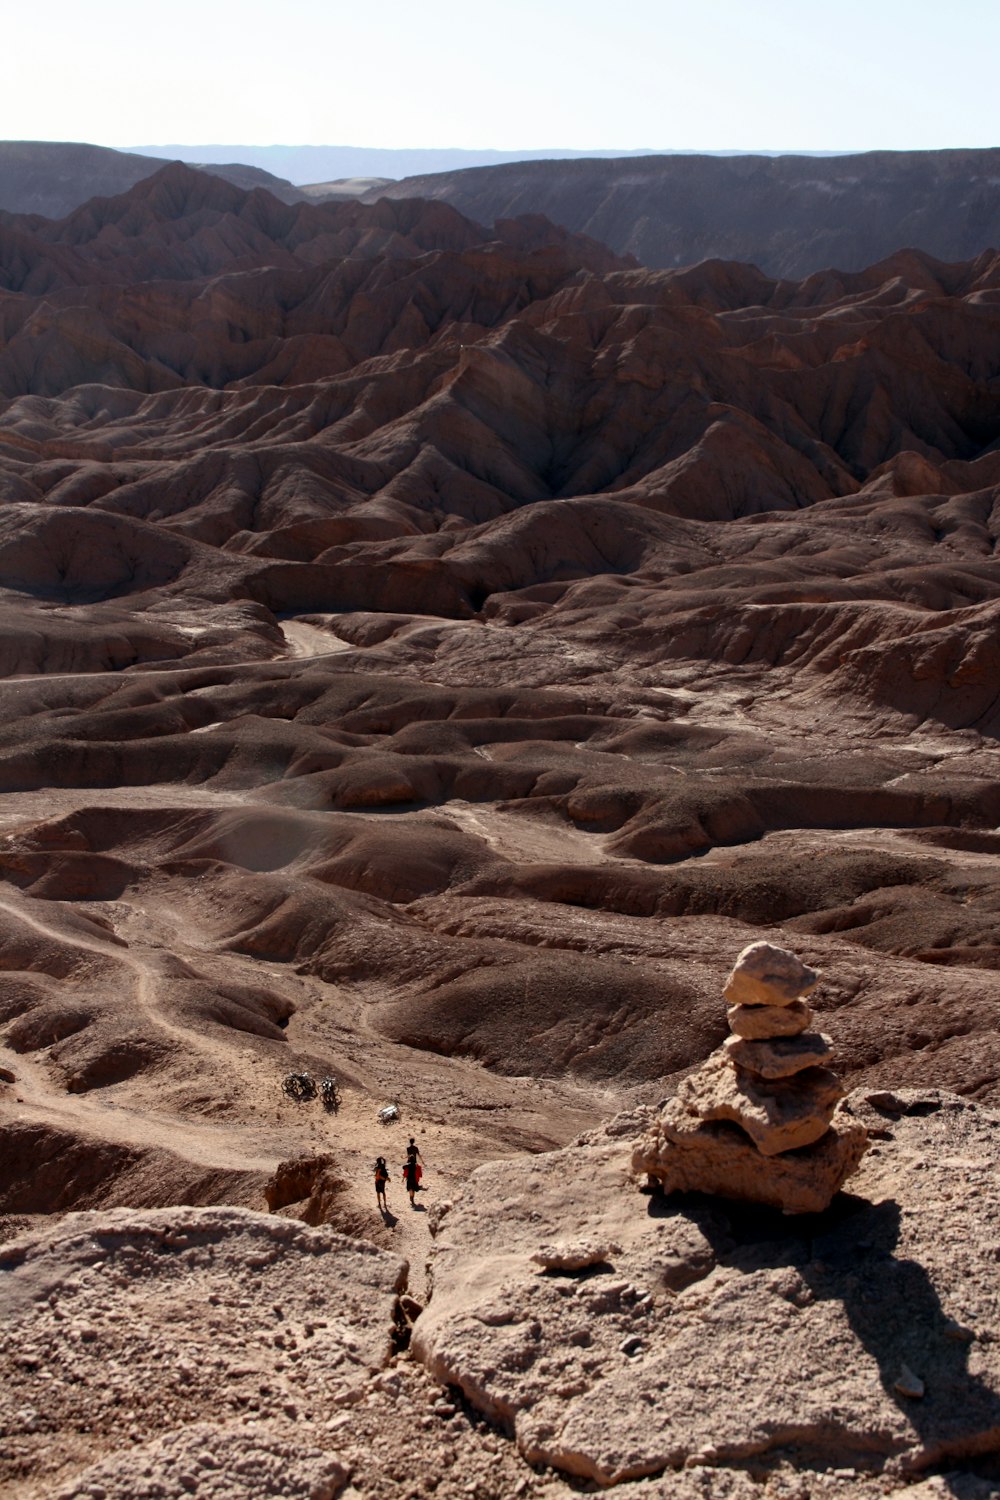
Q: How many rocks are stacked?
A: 5